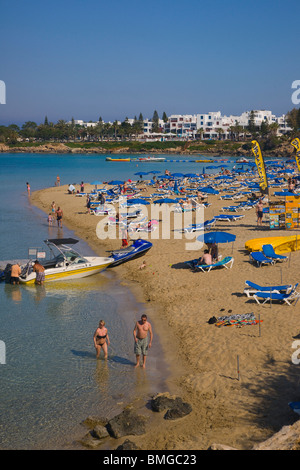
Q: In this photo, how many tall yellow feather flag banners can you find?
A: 2